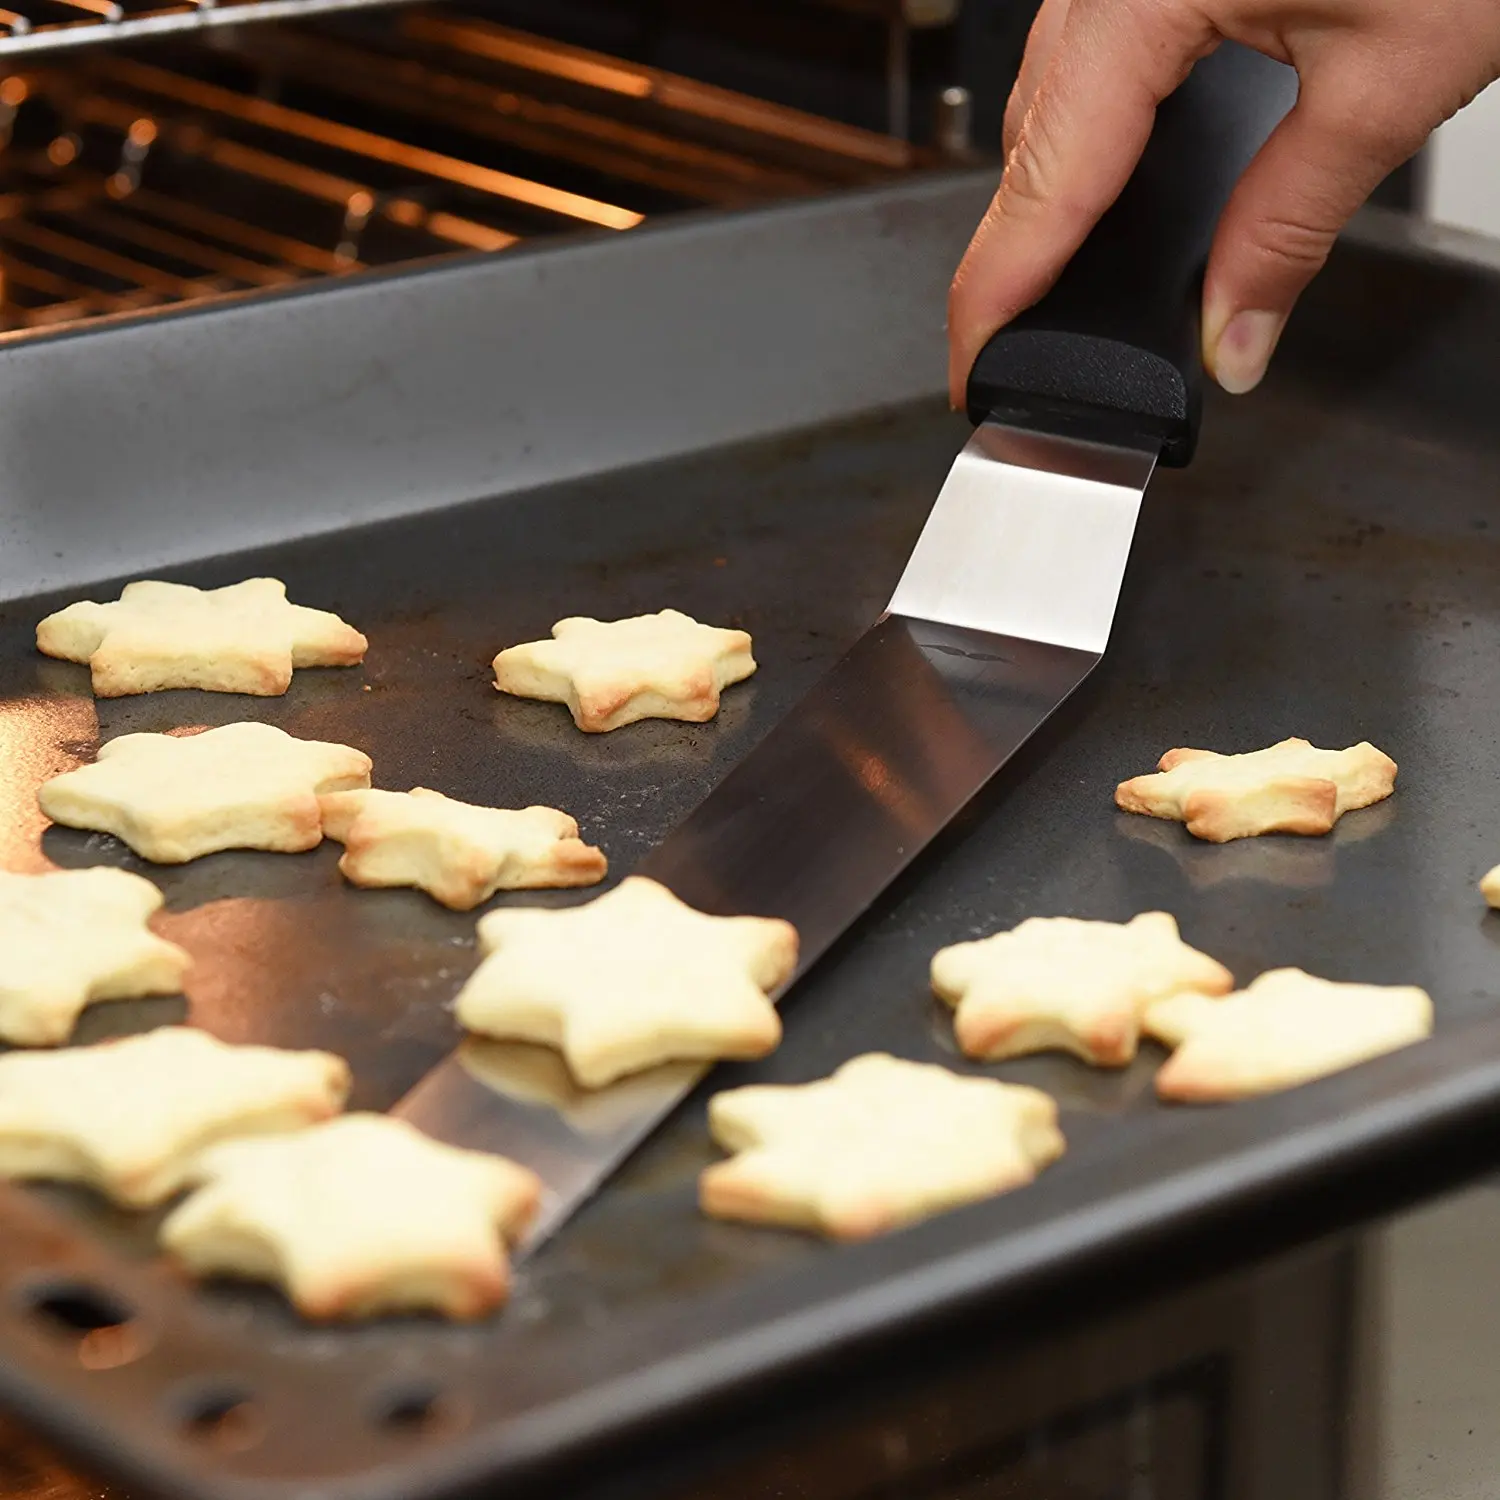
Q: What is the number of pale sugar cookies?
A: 13